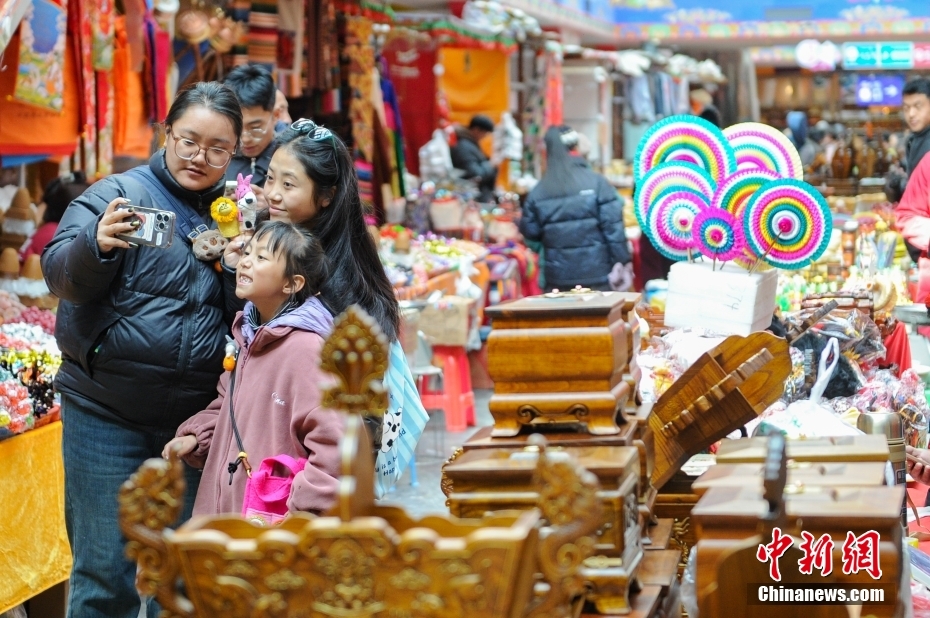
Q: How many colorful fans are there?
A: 7